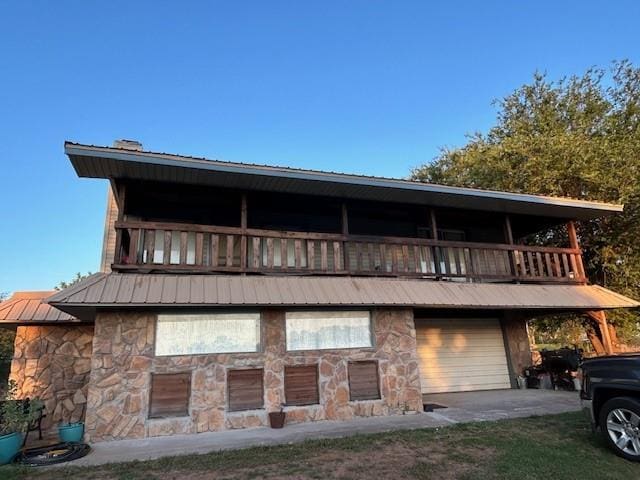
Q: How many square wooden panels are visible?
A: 4